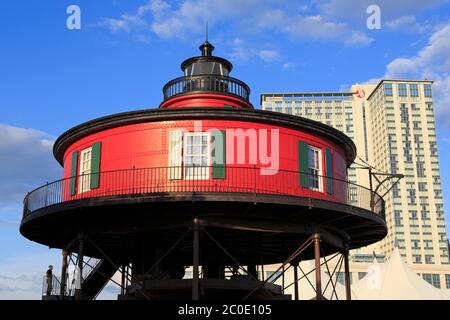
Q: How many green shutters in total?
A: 5